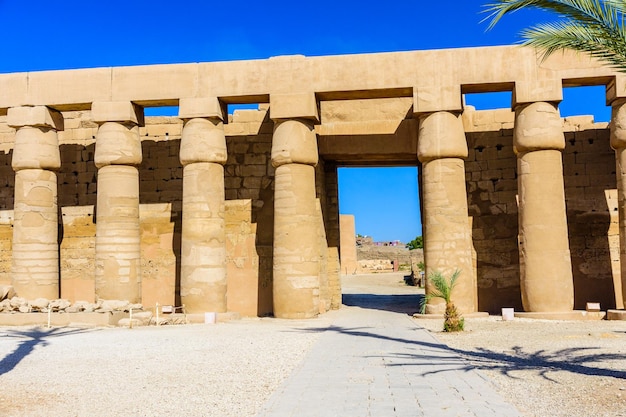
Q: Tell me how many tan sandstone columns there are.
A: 7